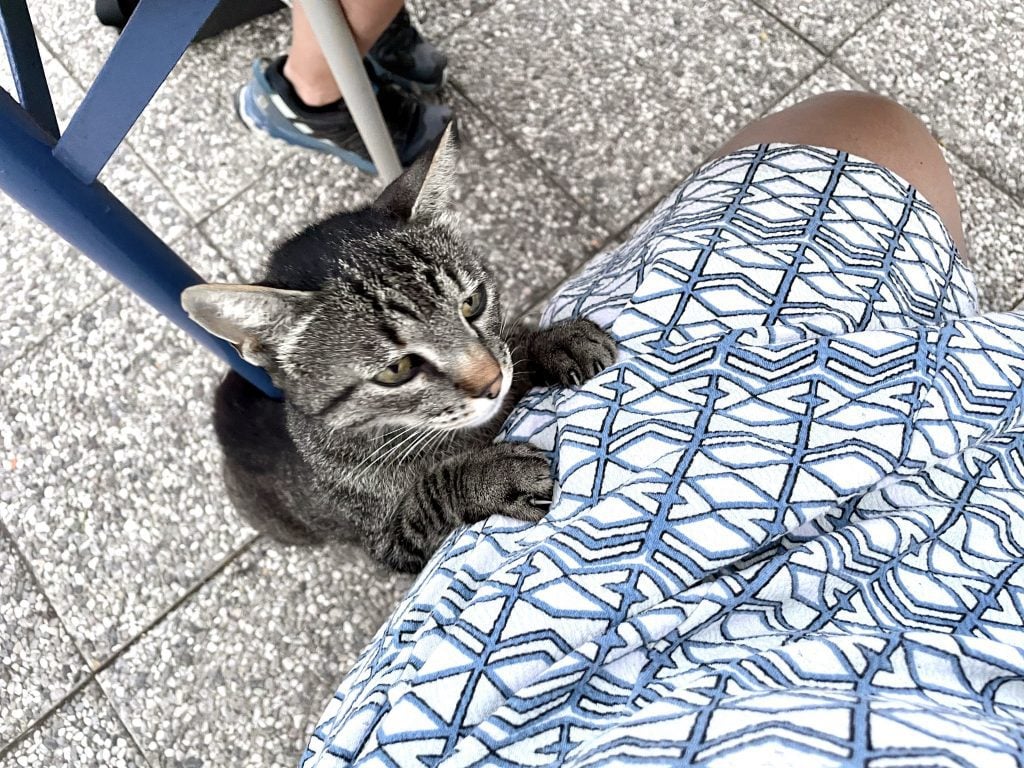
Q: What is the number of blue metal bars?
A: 3